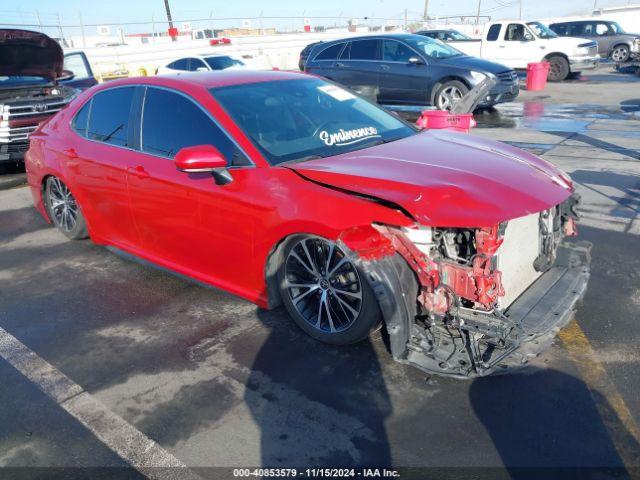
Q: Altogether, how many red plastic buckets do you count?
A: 2